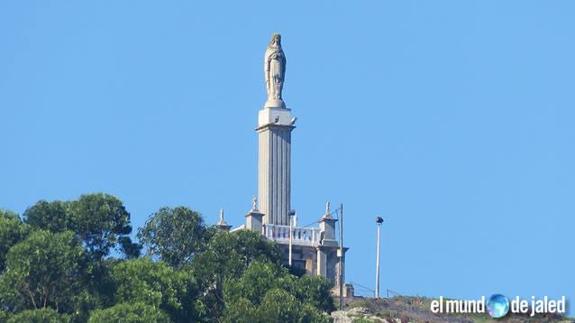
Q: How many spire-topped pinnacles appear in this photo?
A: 3